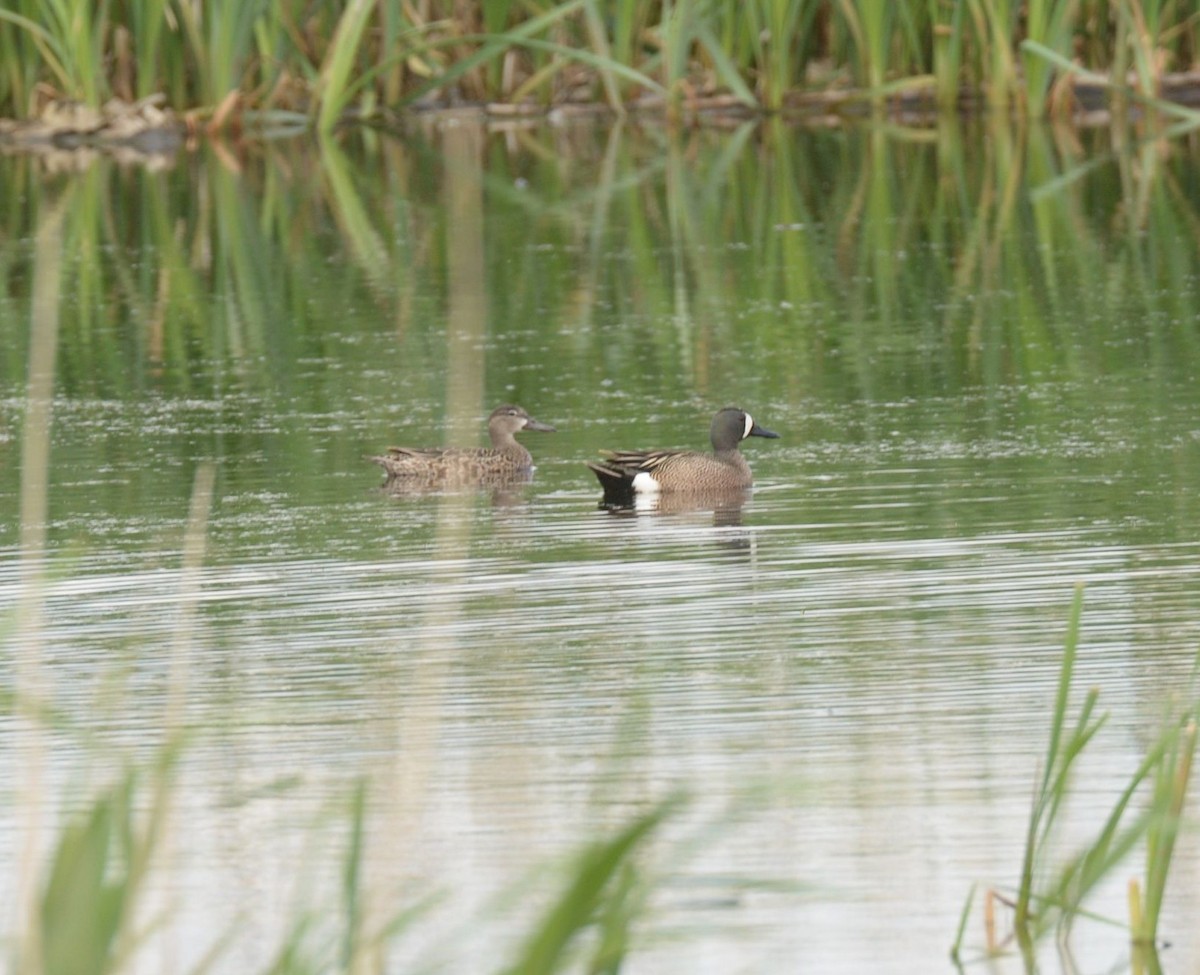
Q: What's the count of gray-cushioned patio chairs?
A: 0